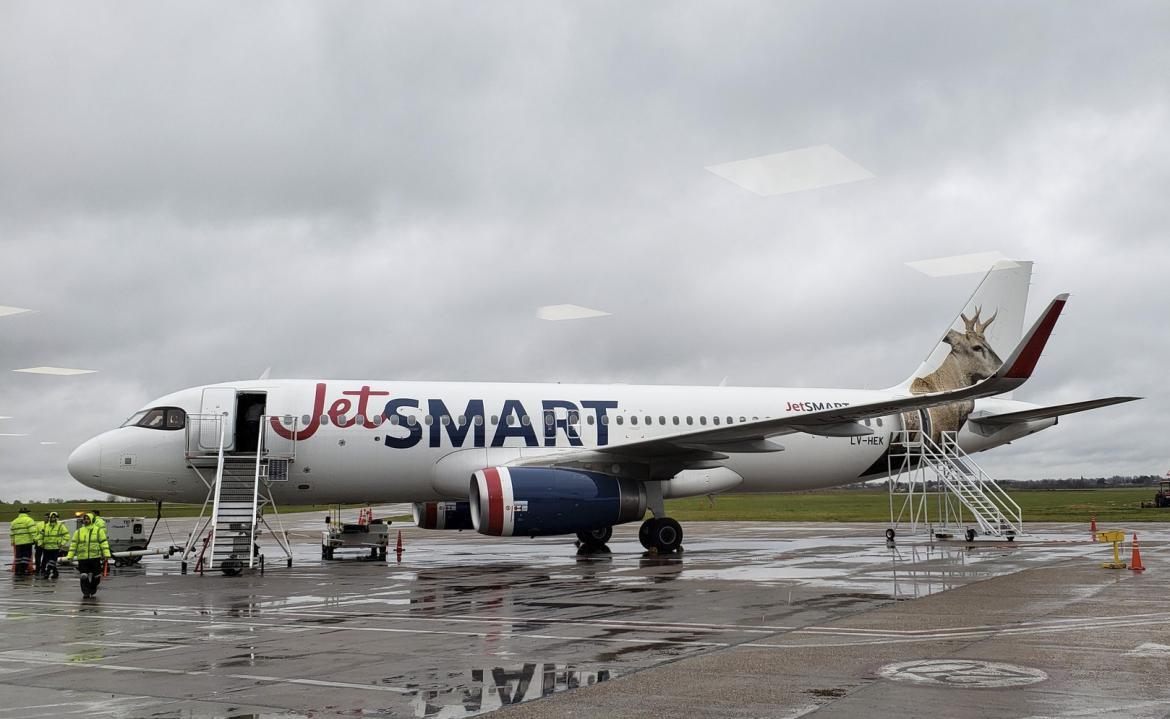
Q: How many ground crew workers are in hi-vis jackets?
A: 5